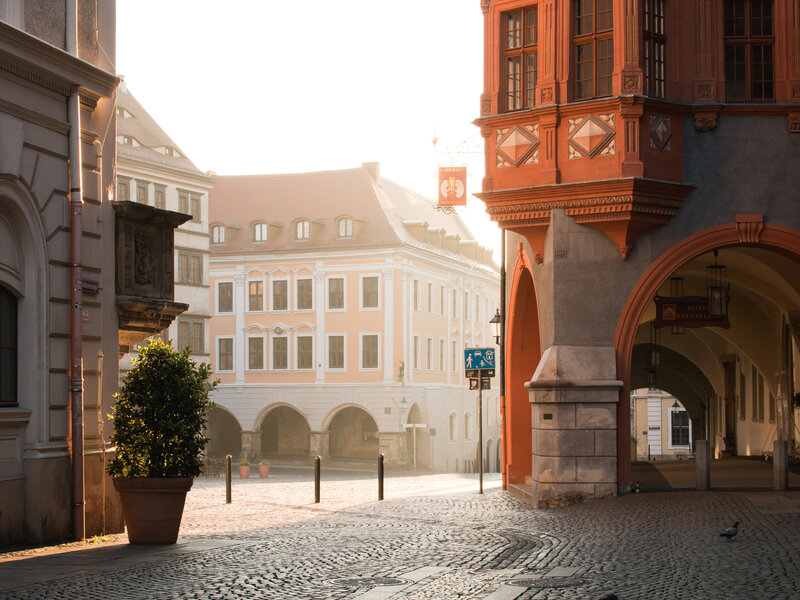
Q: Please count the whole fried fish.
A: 0